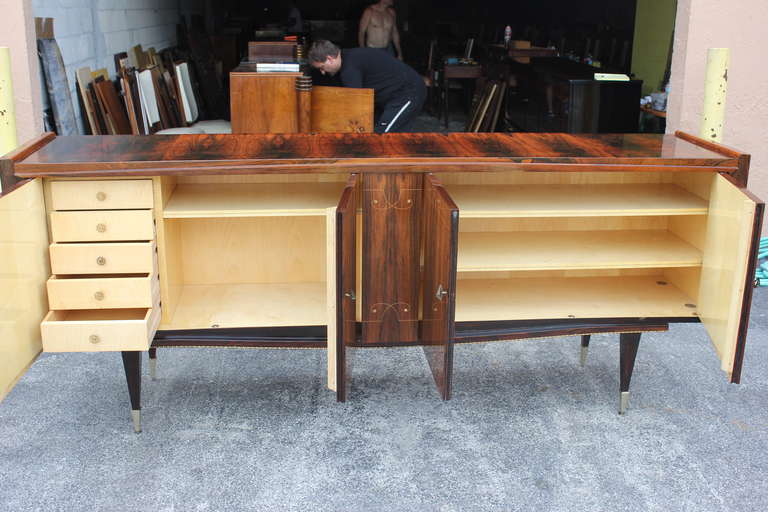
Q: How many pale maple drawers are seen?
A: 5